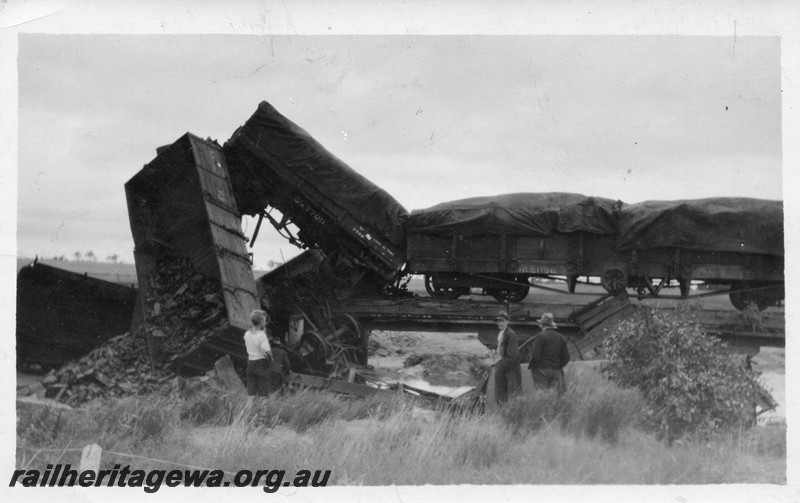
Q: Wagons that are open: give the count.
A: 1